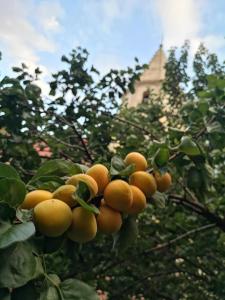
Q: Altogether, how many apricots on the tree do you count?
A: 12